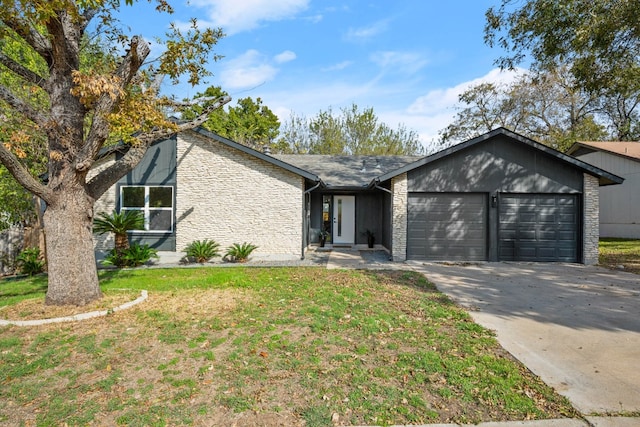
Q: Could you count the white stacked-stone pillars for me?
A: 2